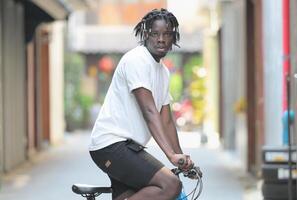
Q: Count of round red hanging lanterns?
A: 2